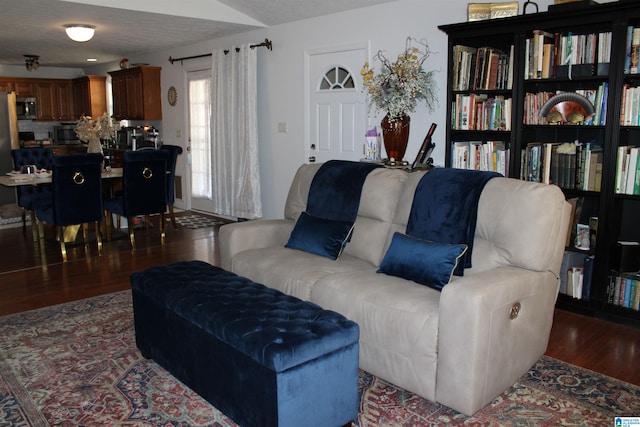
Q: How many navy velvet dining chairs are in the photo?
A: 4